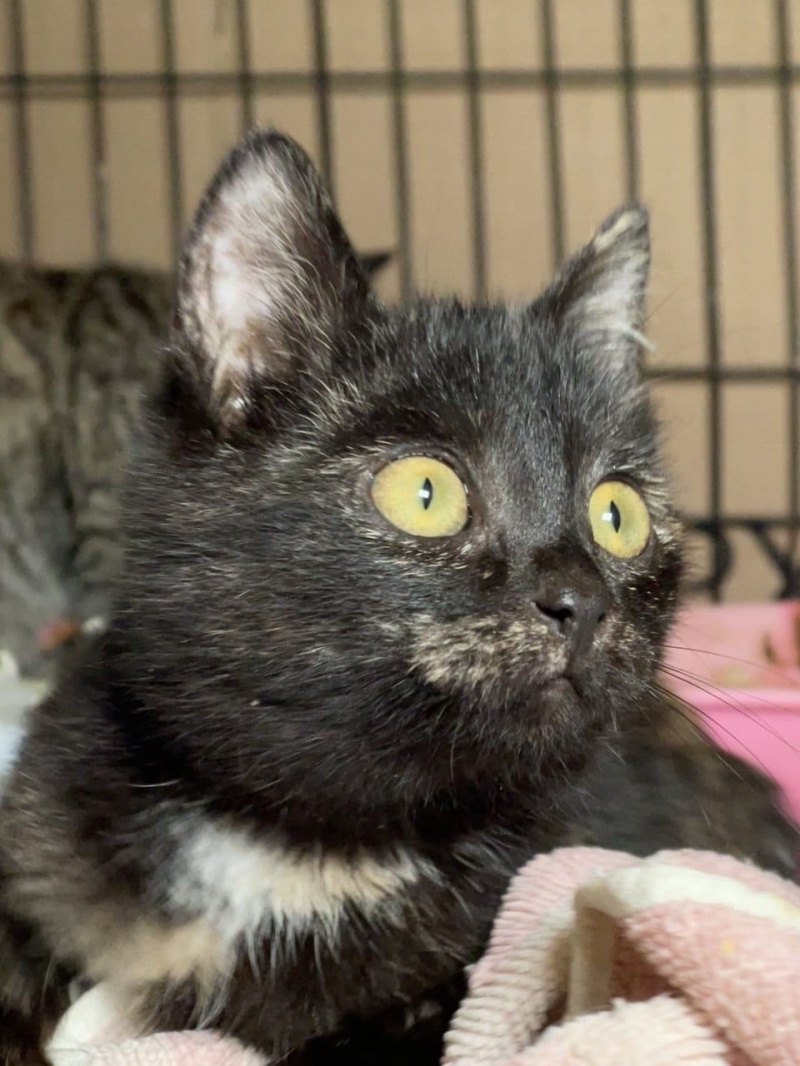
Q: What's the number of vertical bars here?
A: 11